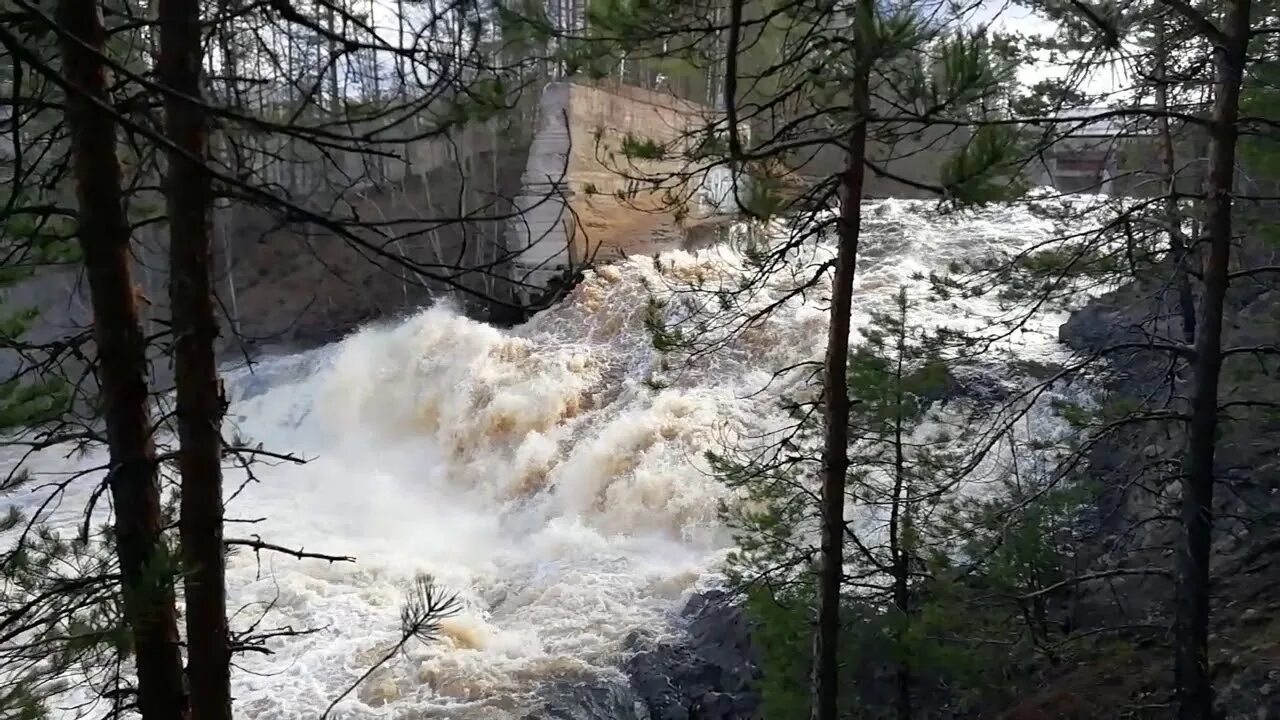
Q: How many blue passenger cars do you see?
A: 0